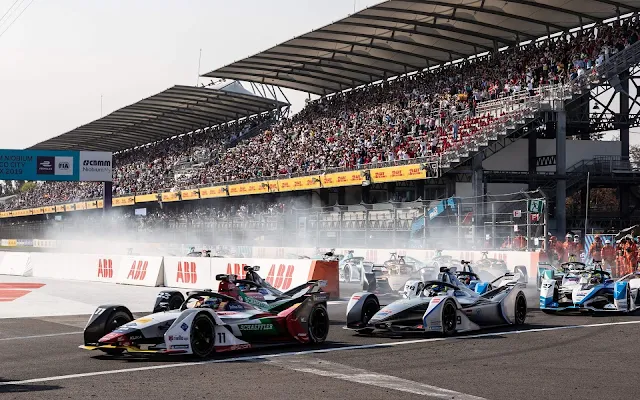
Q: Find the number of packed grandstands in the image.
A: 2